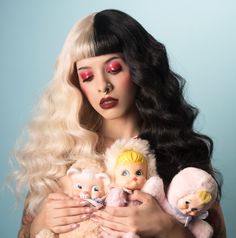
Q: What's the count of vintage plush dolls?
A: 3